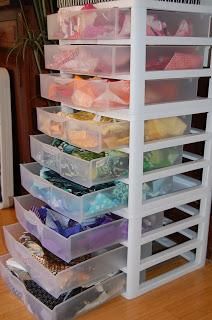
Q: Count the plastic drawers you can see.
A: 9